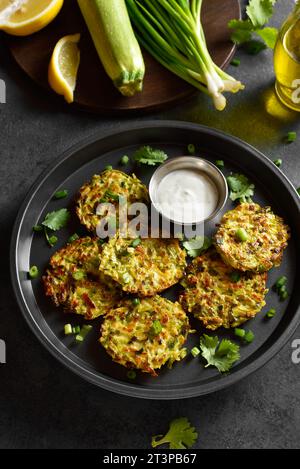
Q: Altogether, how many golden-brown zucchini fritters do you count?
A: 6